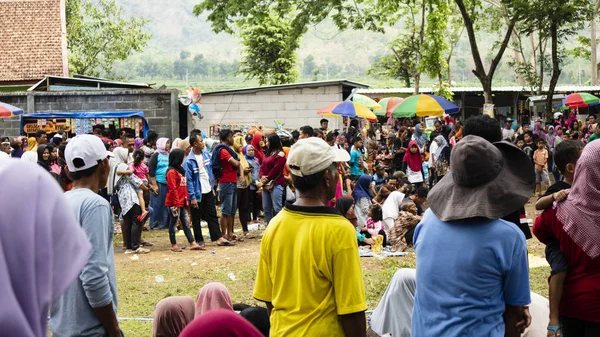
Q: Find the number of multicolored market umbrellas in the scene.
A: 6